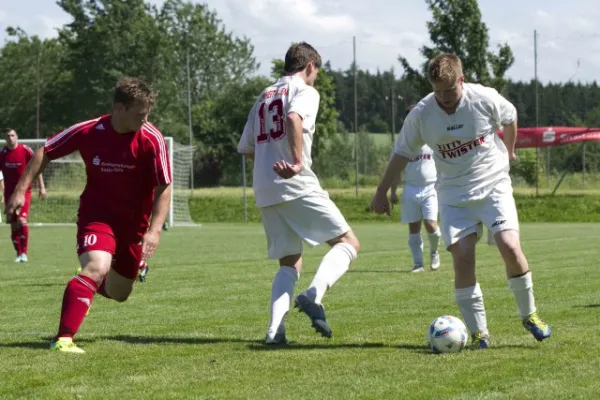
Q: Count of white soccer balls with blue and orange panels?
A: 1